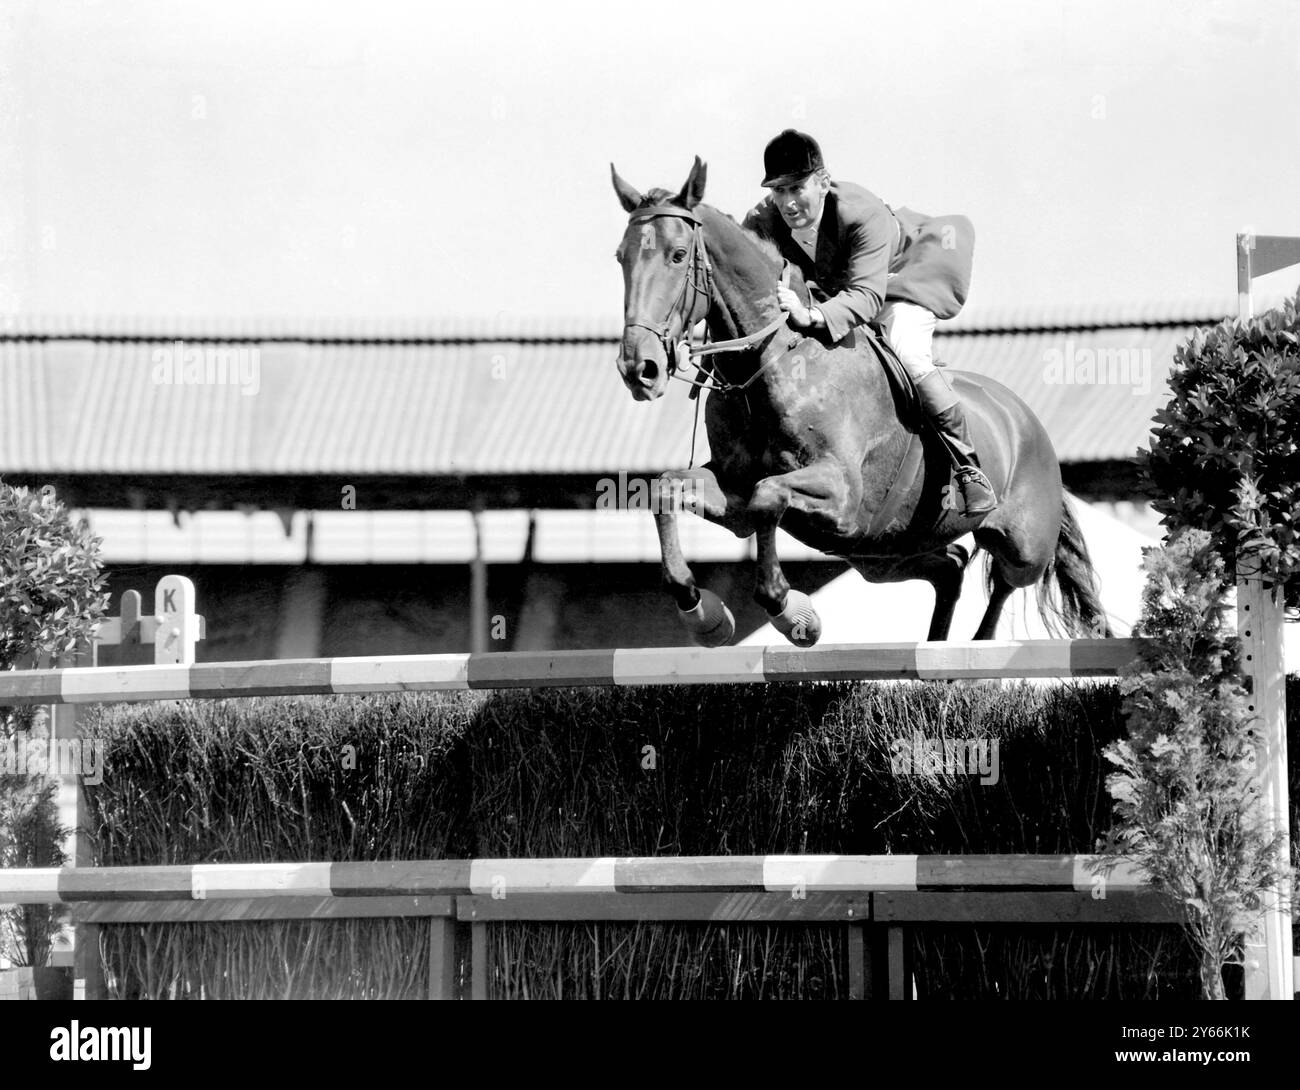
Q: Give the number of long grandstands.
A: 1